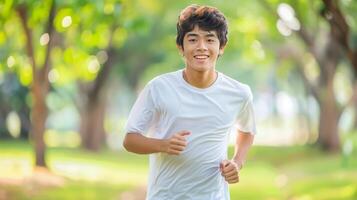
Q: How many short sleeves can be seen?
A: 2